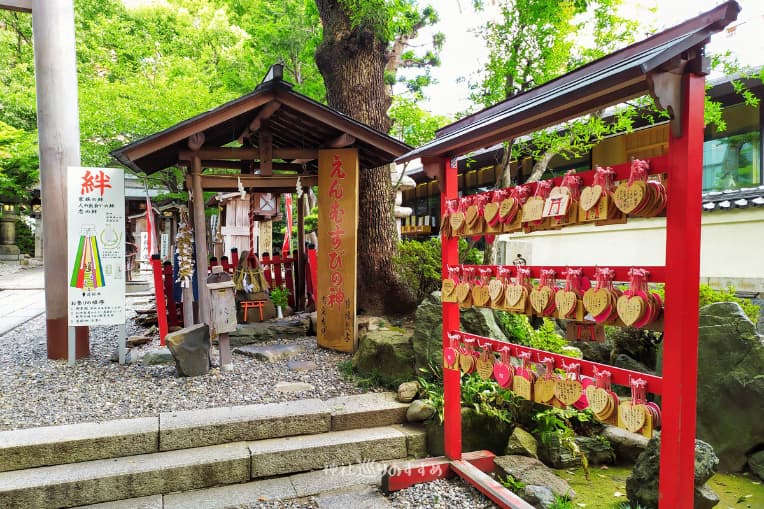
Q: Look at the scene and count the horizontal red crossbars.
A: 3